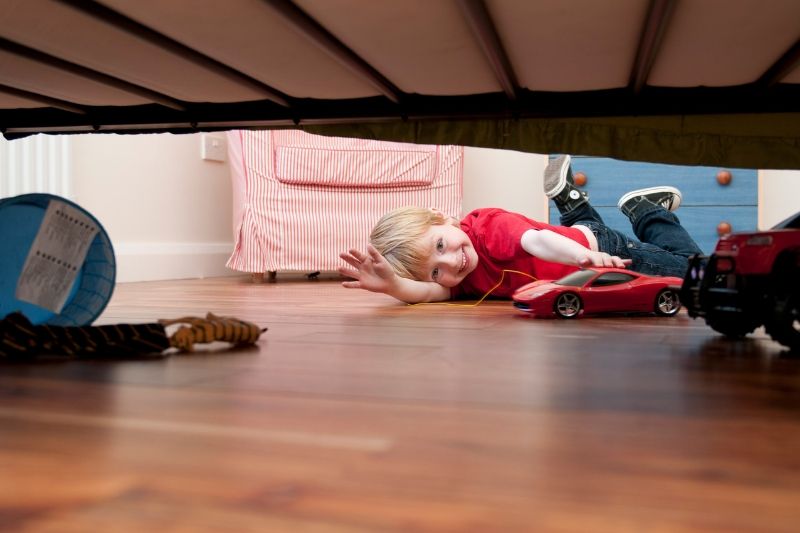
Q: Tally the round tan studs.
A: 3